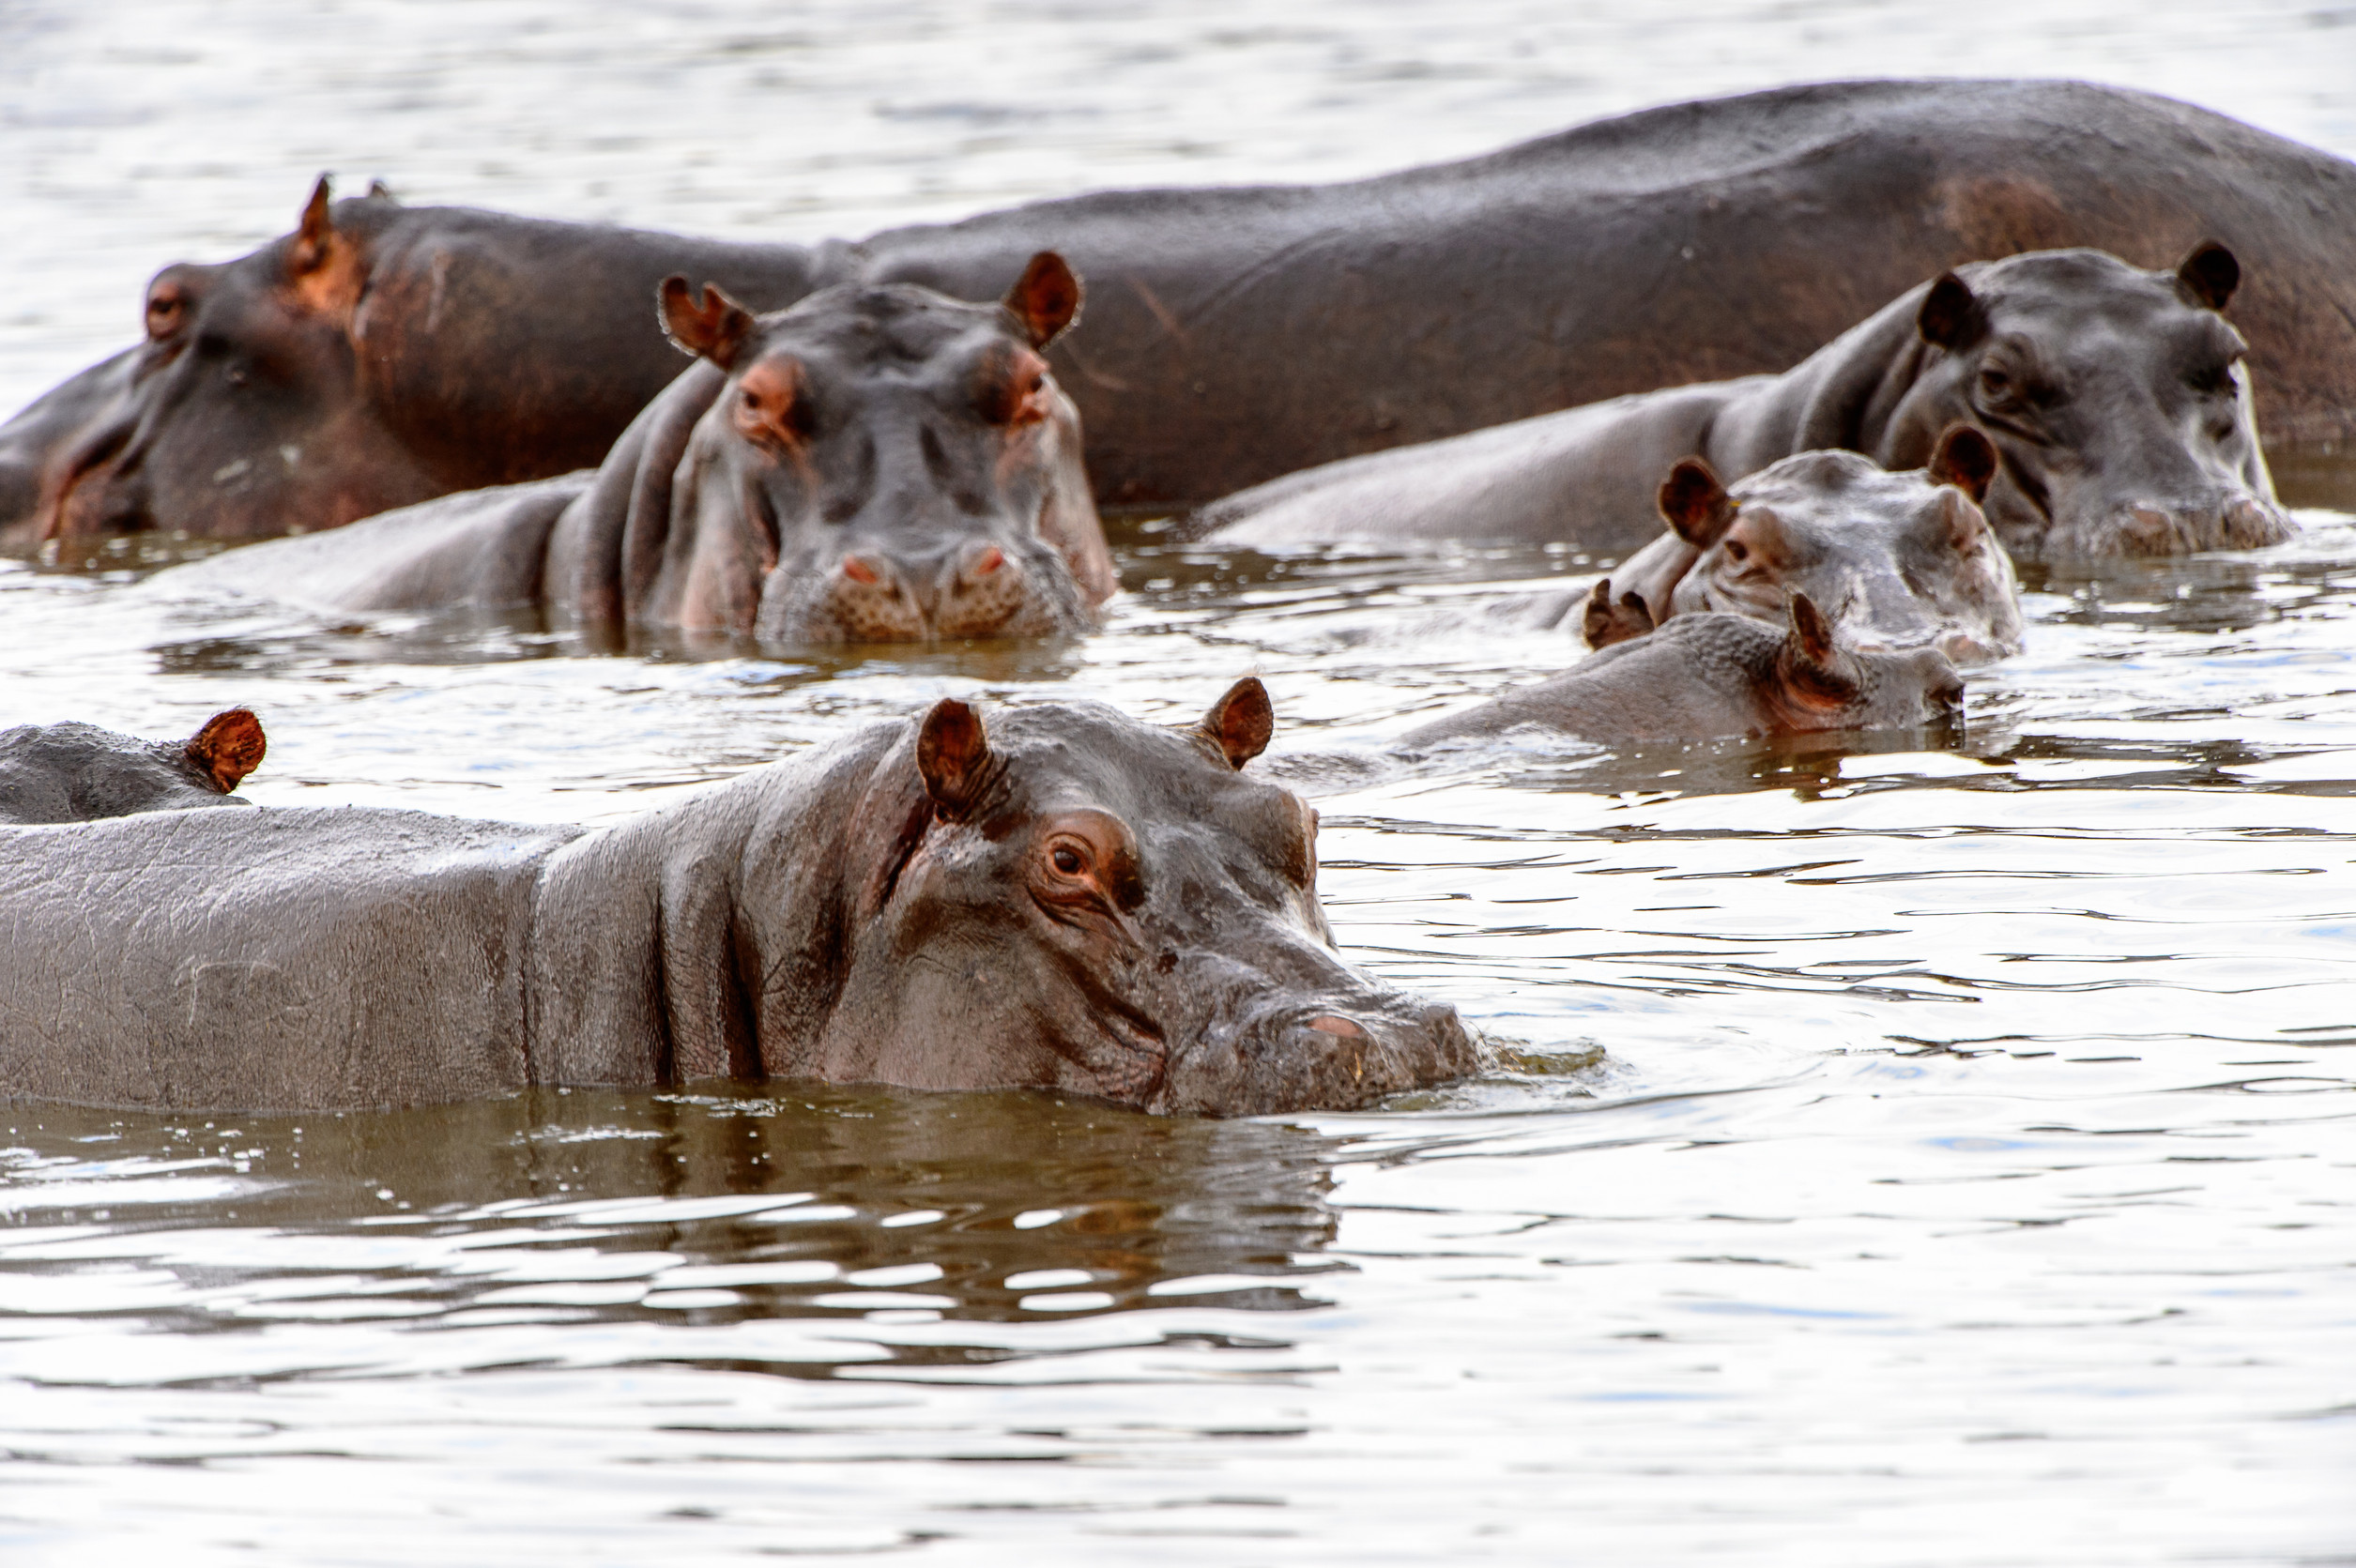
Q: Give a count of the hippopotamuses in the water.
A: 7